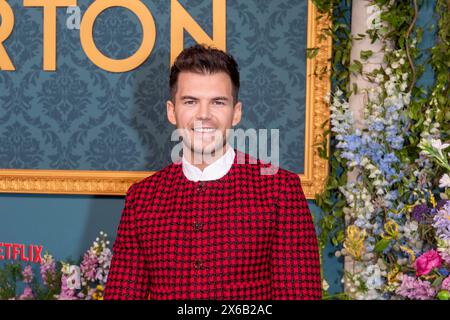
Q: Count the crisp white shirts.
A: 1